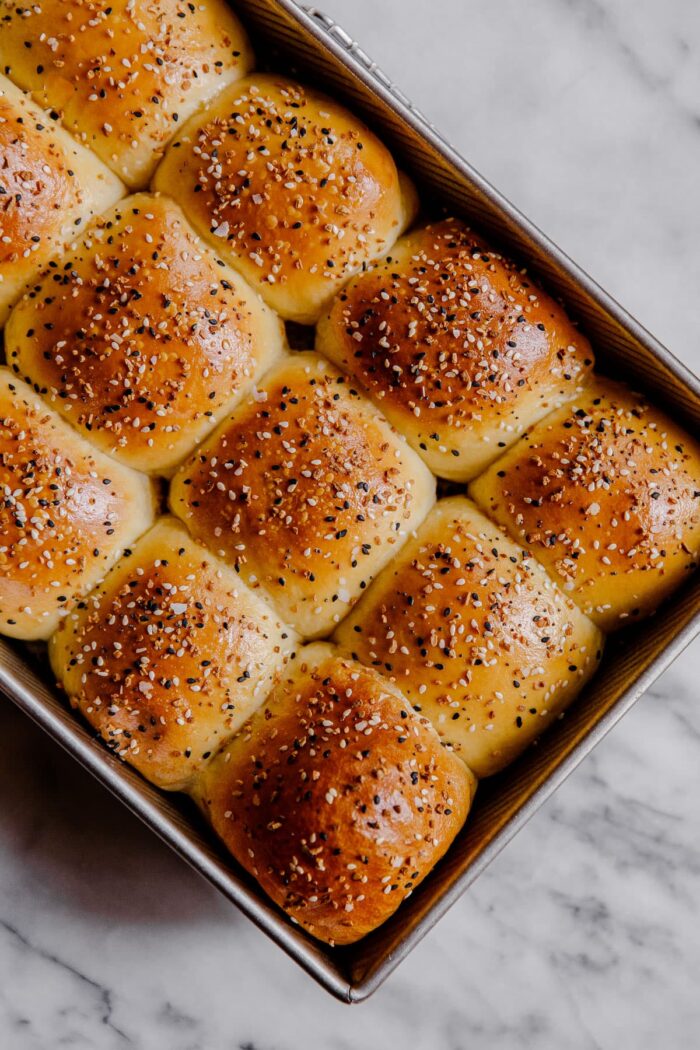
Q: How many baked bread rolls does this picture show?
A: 11